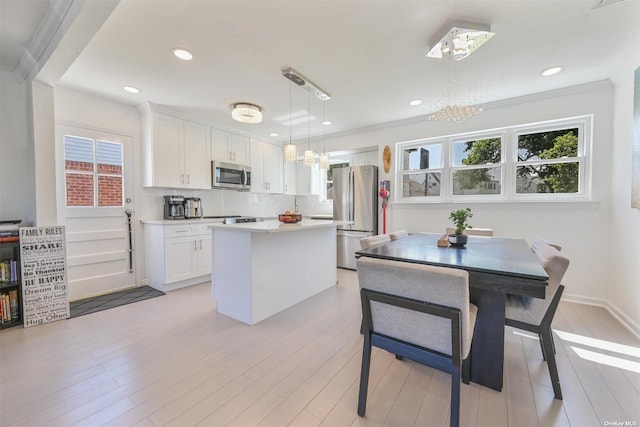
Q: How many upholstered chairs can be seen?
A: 6